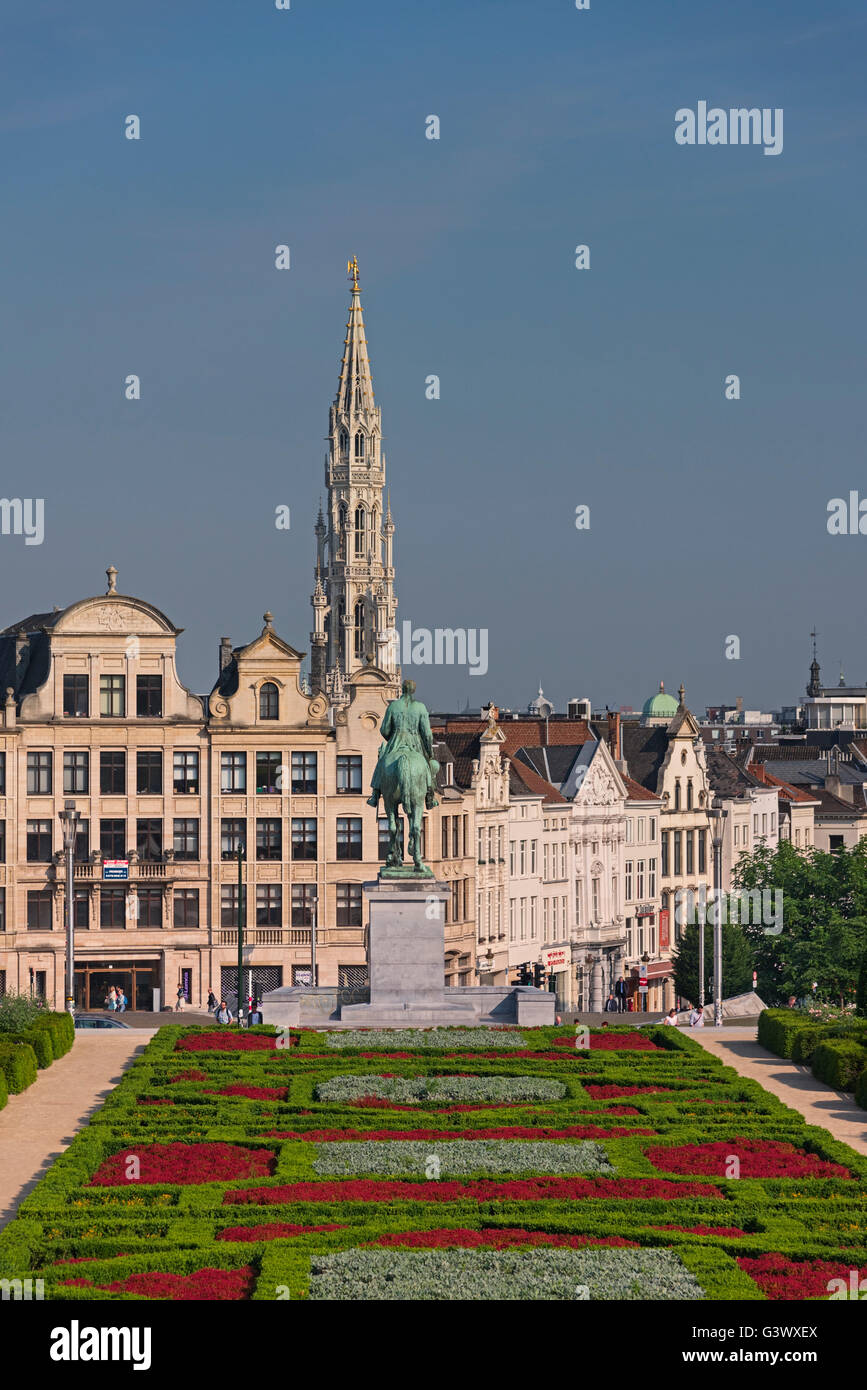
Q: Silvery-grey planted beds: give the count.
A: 4